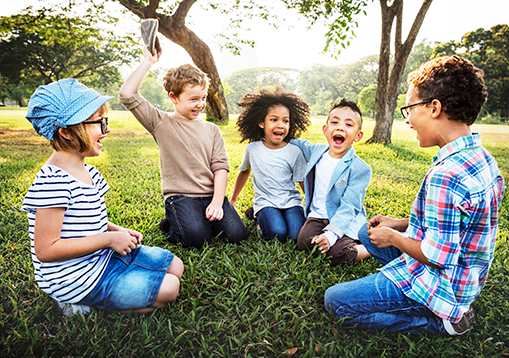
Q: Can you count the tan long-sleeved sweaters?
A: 1